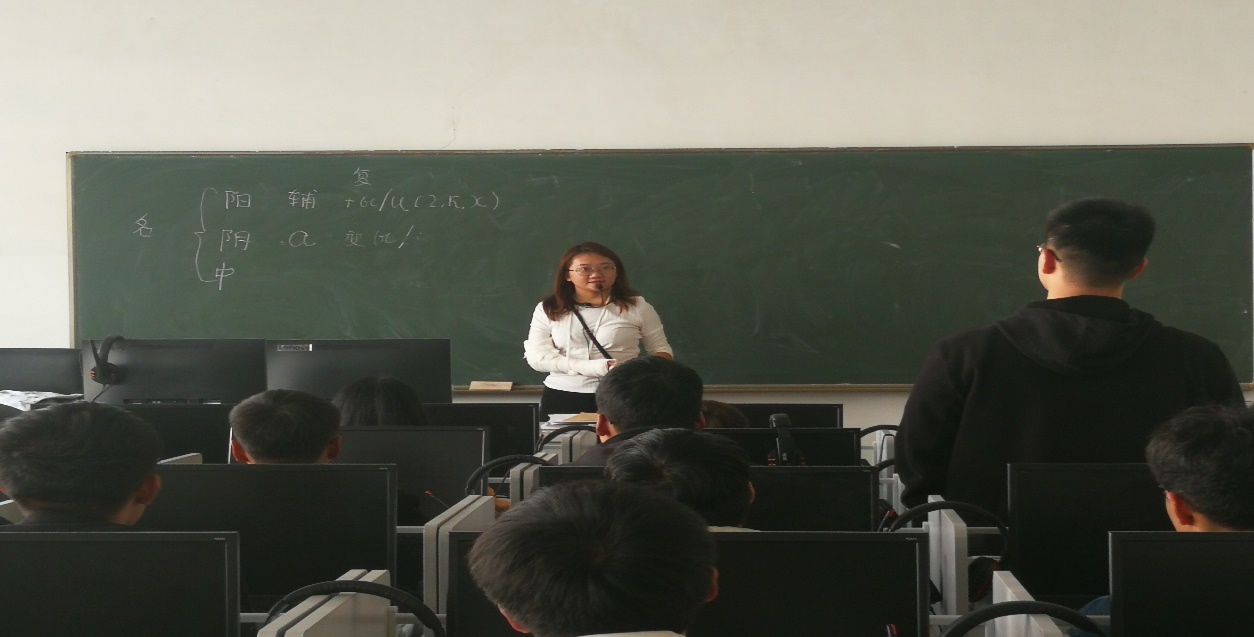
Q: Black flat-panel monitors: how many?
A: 14